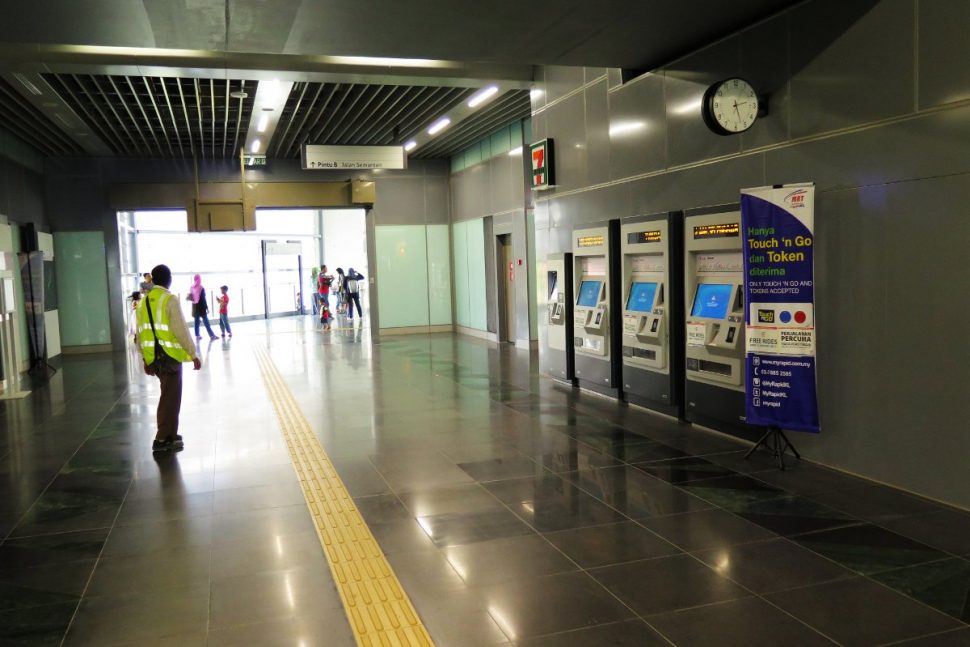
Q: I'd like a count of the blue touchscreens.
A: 3